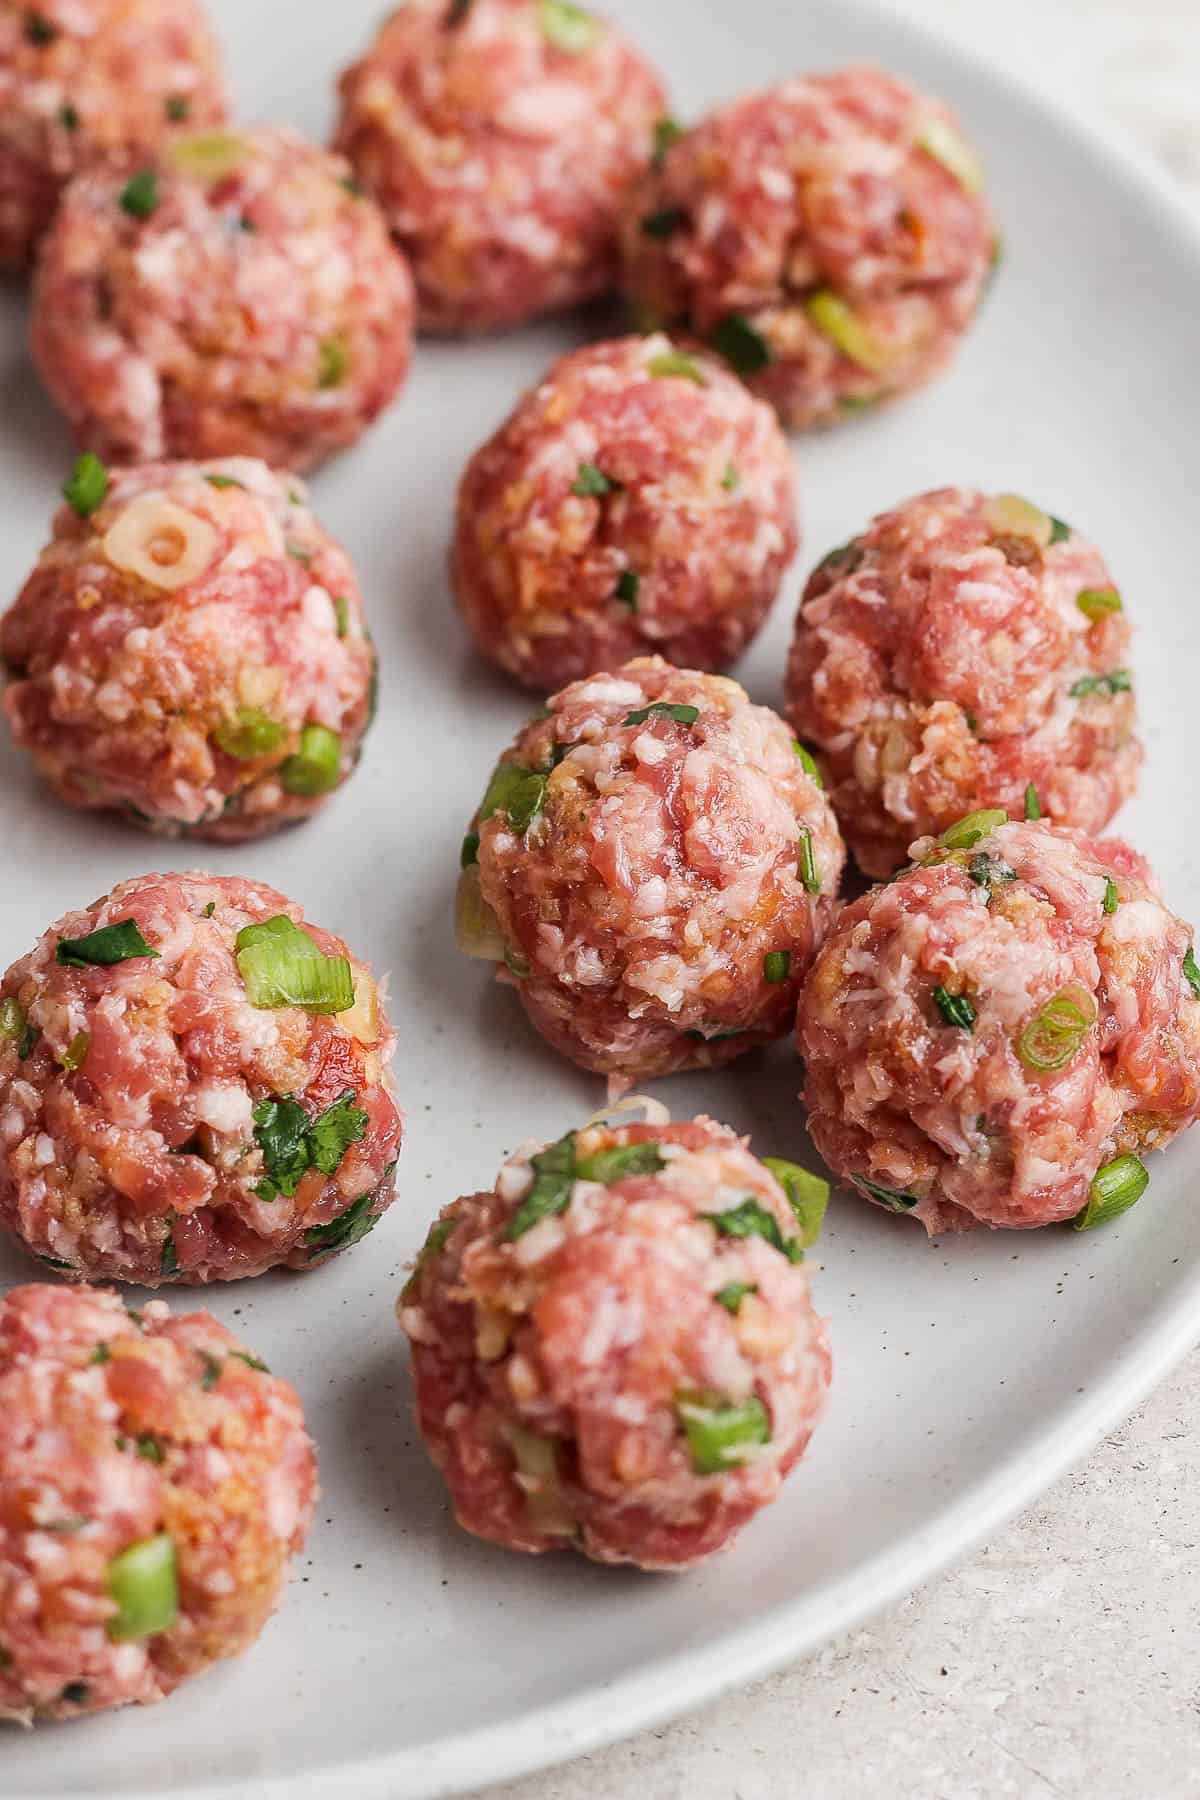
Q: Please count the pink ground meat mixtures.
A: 12